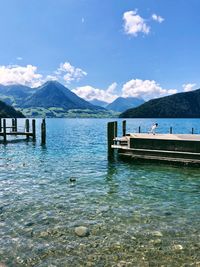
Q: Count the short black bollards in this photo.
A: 3